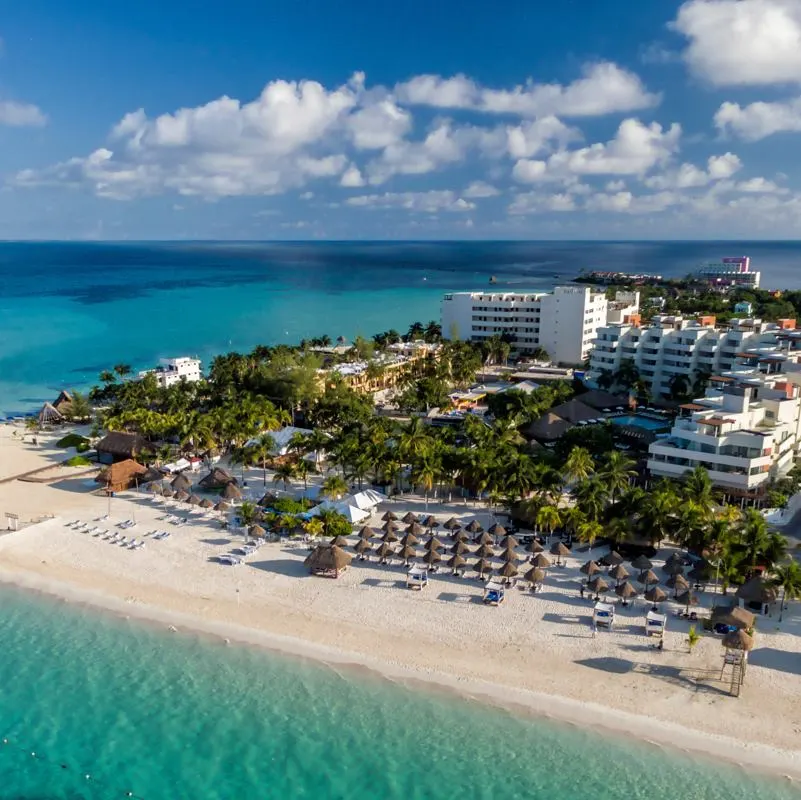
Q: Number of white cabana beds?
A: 4